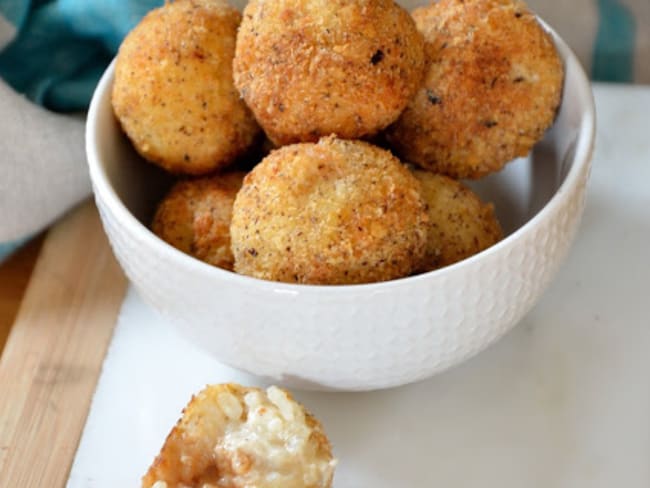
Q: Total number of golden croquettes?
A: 7